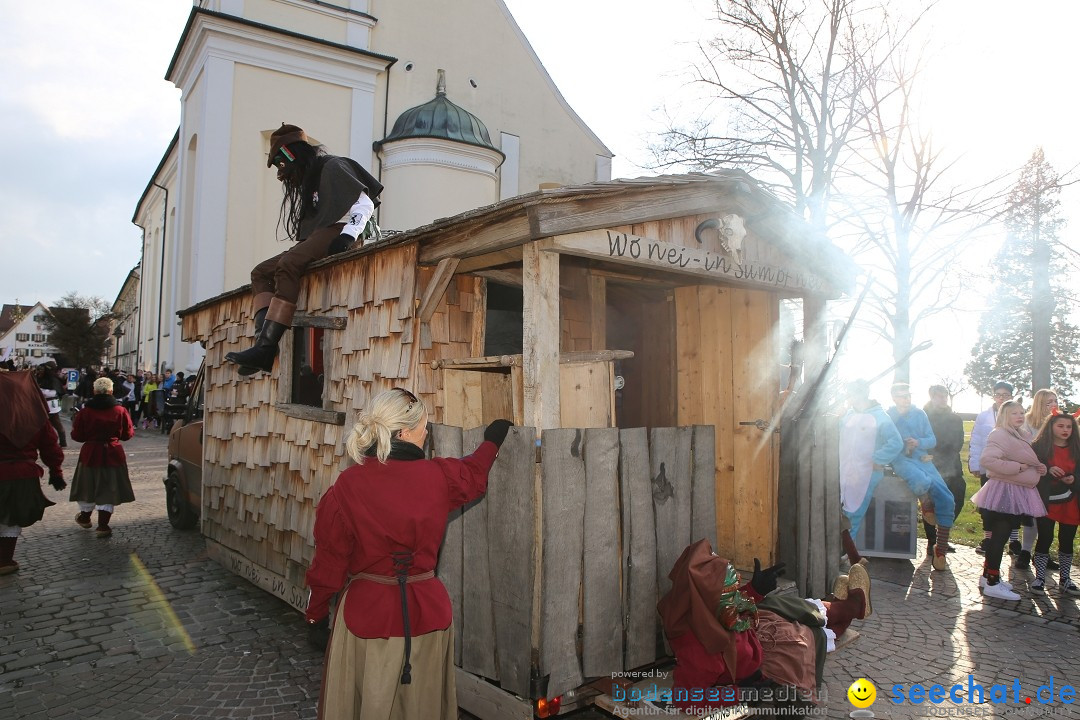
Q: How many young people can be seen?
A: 7